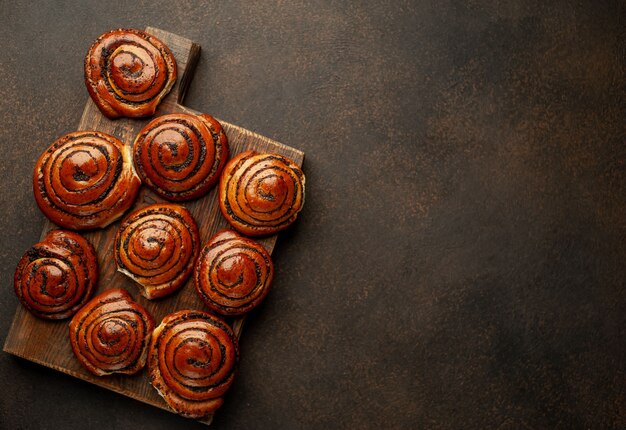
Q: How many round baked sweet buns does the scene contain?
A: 9